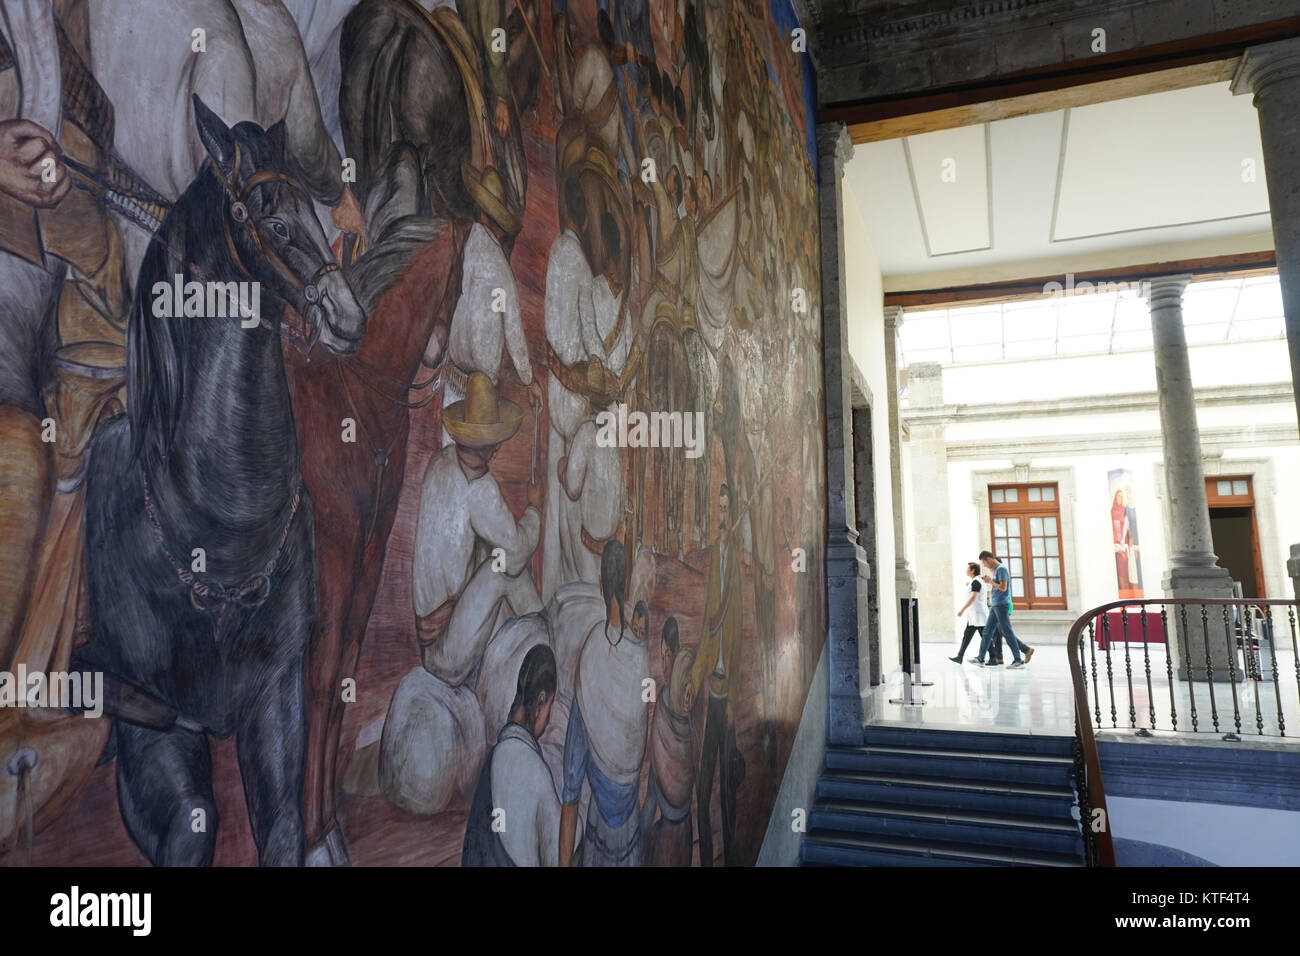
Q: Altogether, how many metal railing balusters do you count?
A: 12